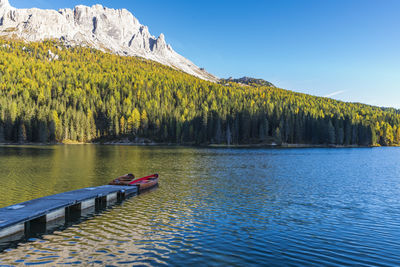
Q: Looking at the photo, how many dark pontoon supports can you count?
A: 4